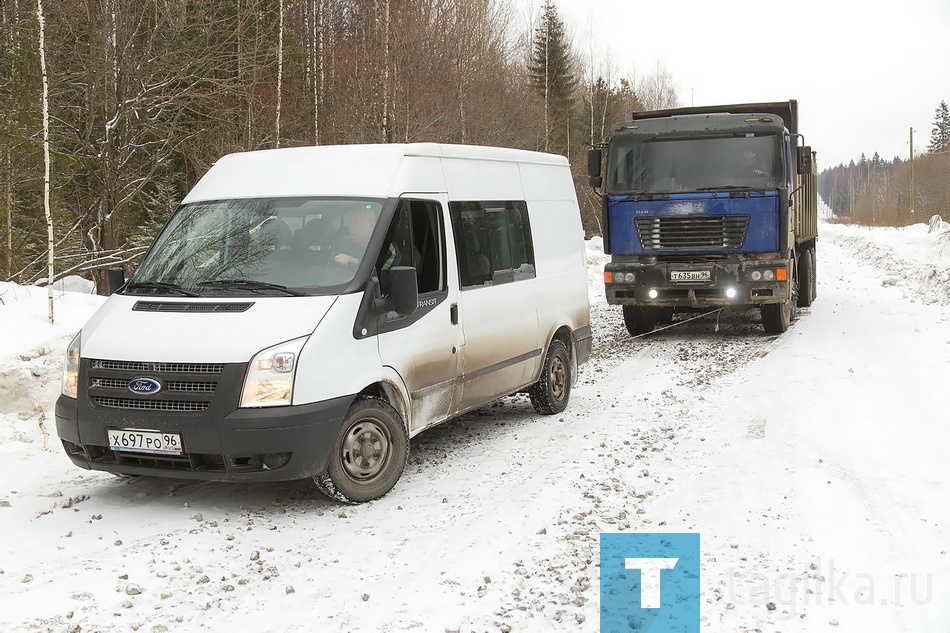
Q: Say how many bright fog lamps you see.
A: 2